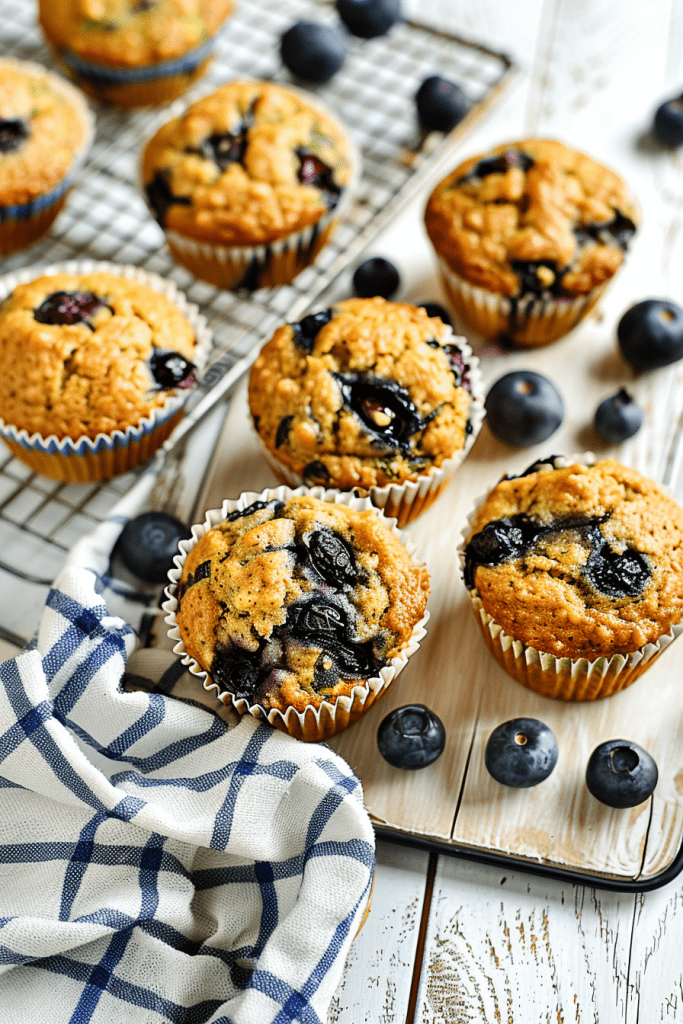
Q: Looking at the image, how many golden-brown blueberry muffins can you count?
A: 8